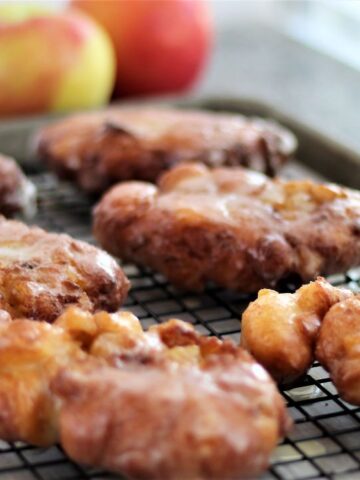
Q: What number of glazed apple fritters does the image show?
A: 6